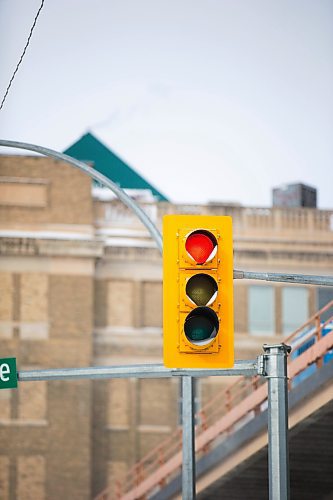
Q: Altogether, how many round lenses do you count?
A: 3